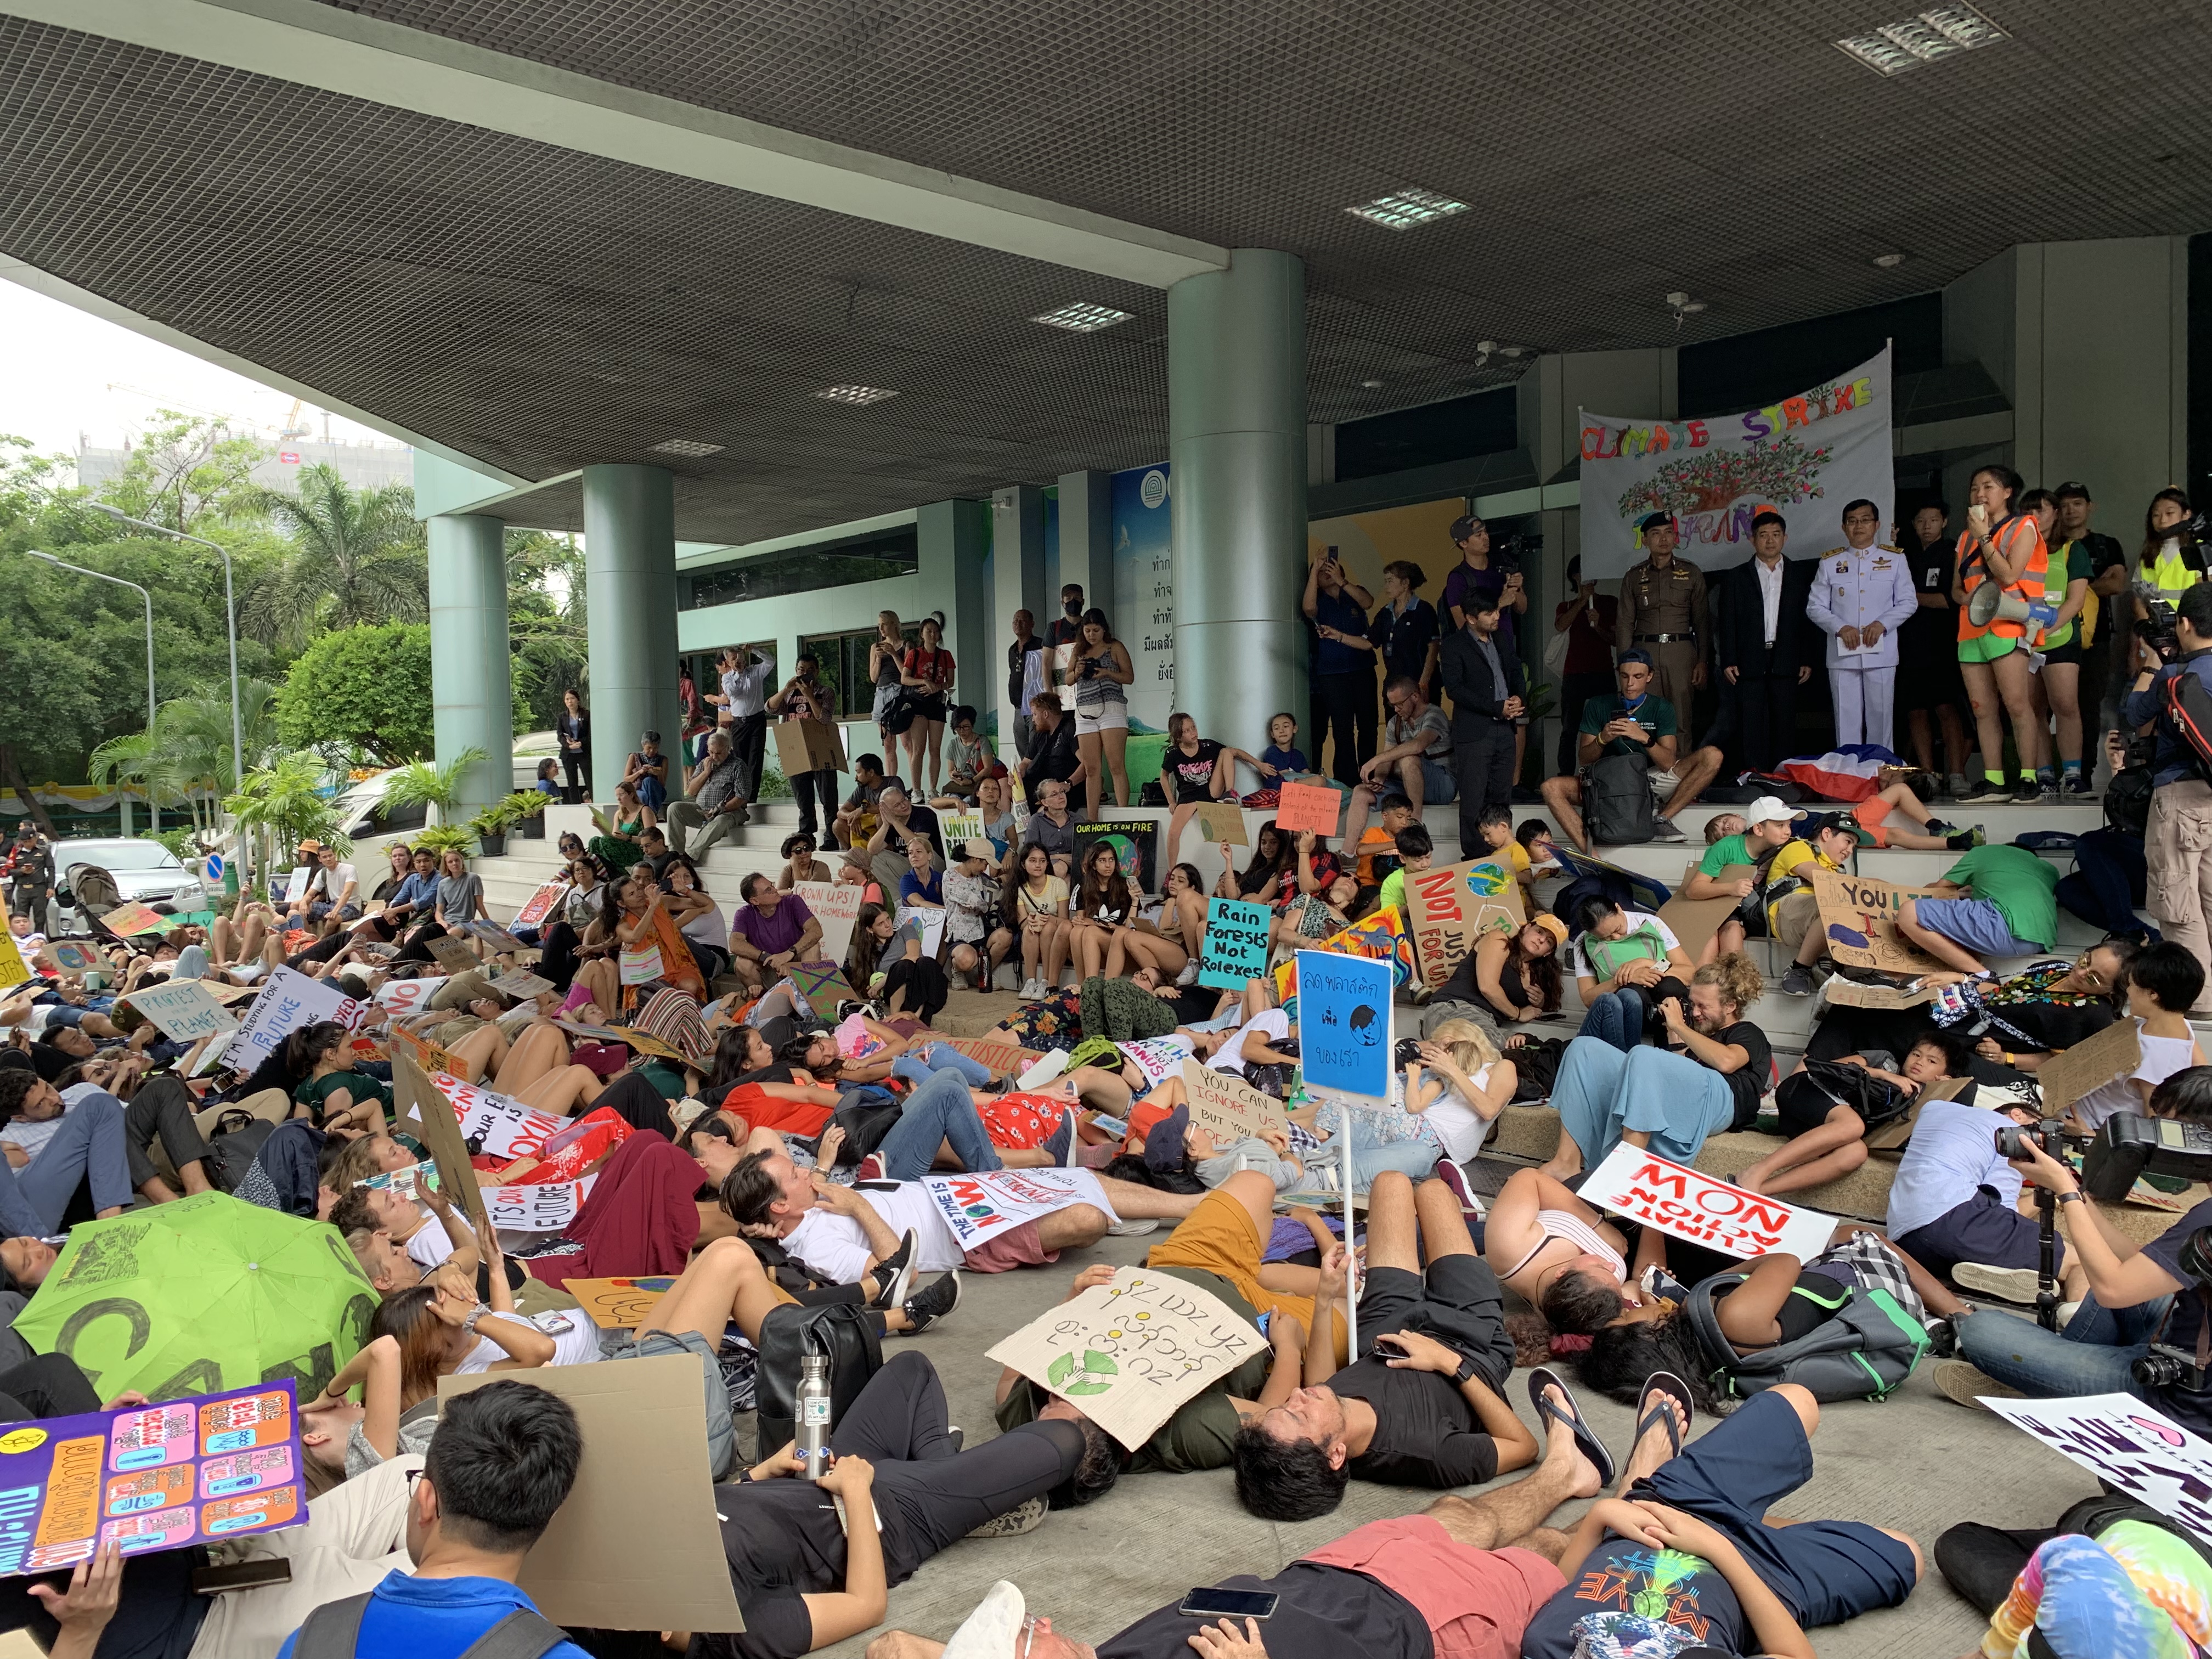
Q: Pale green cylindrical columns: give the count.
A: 3